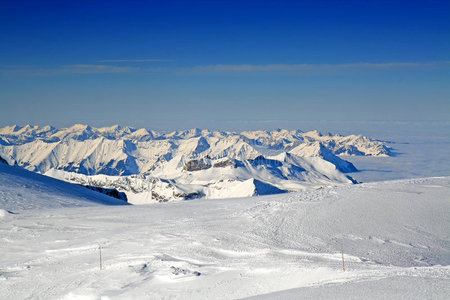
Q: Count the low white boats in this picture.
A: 0